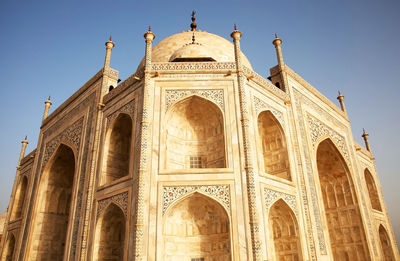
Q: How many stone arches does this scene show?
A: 12